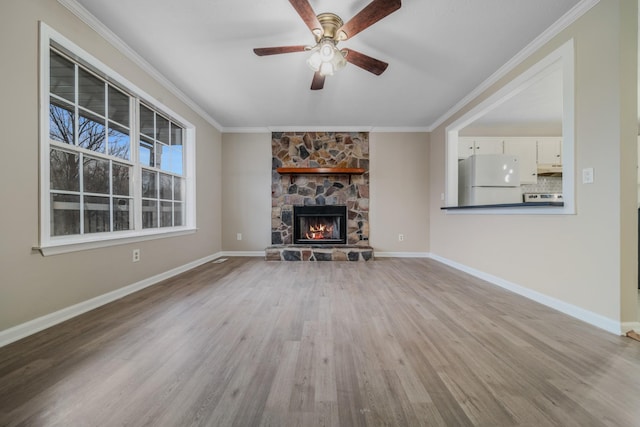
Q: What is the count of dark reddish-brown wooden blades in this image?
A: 5